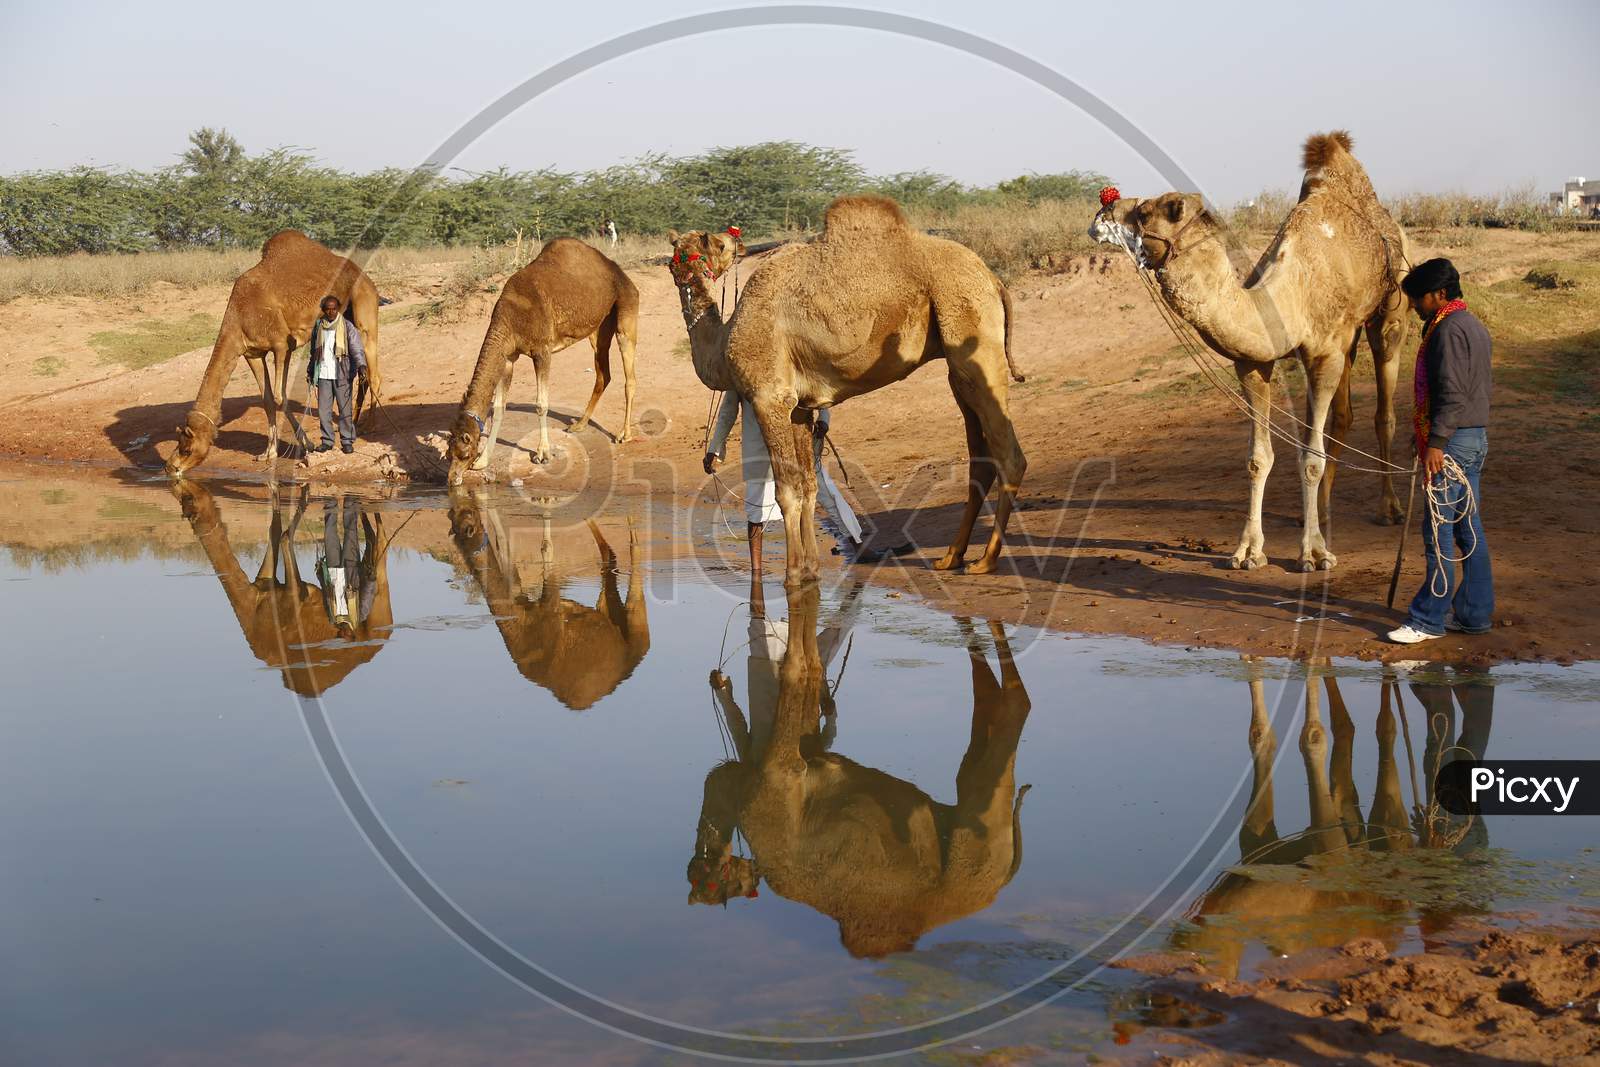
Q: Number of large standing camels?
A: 4